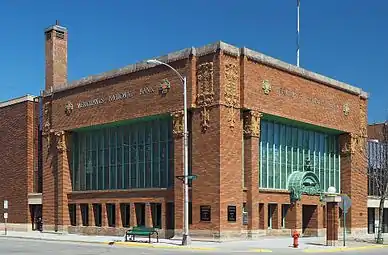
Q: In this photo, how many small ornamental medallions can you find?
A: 4